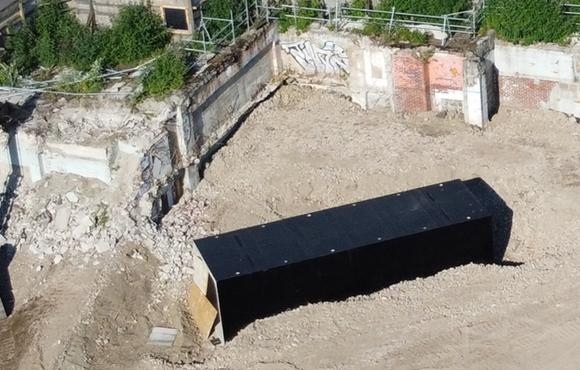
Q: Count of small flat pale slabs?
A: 1